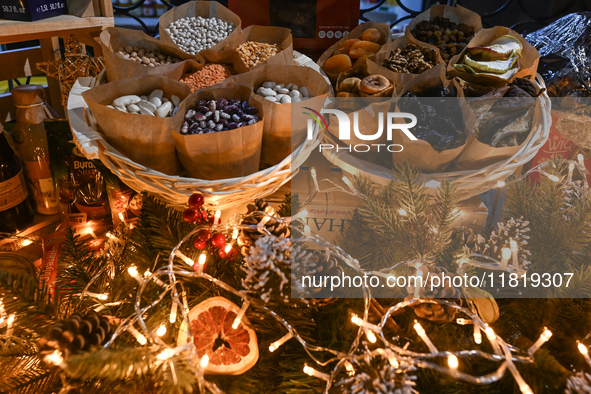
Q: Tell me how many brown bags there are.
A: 14